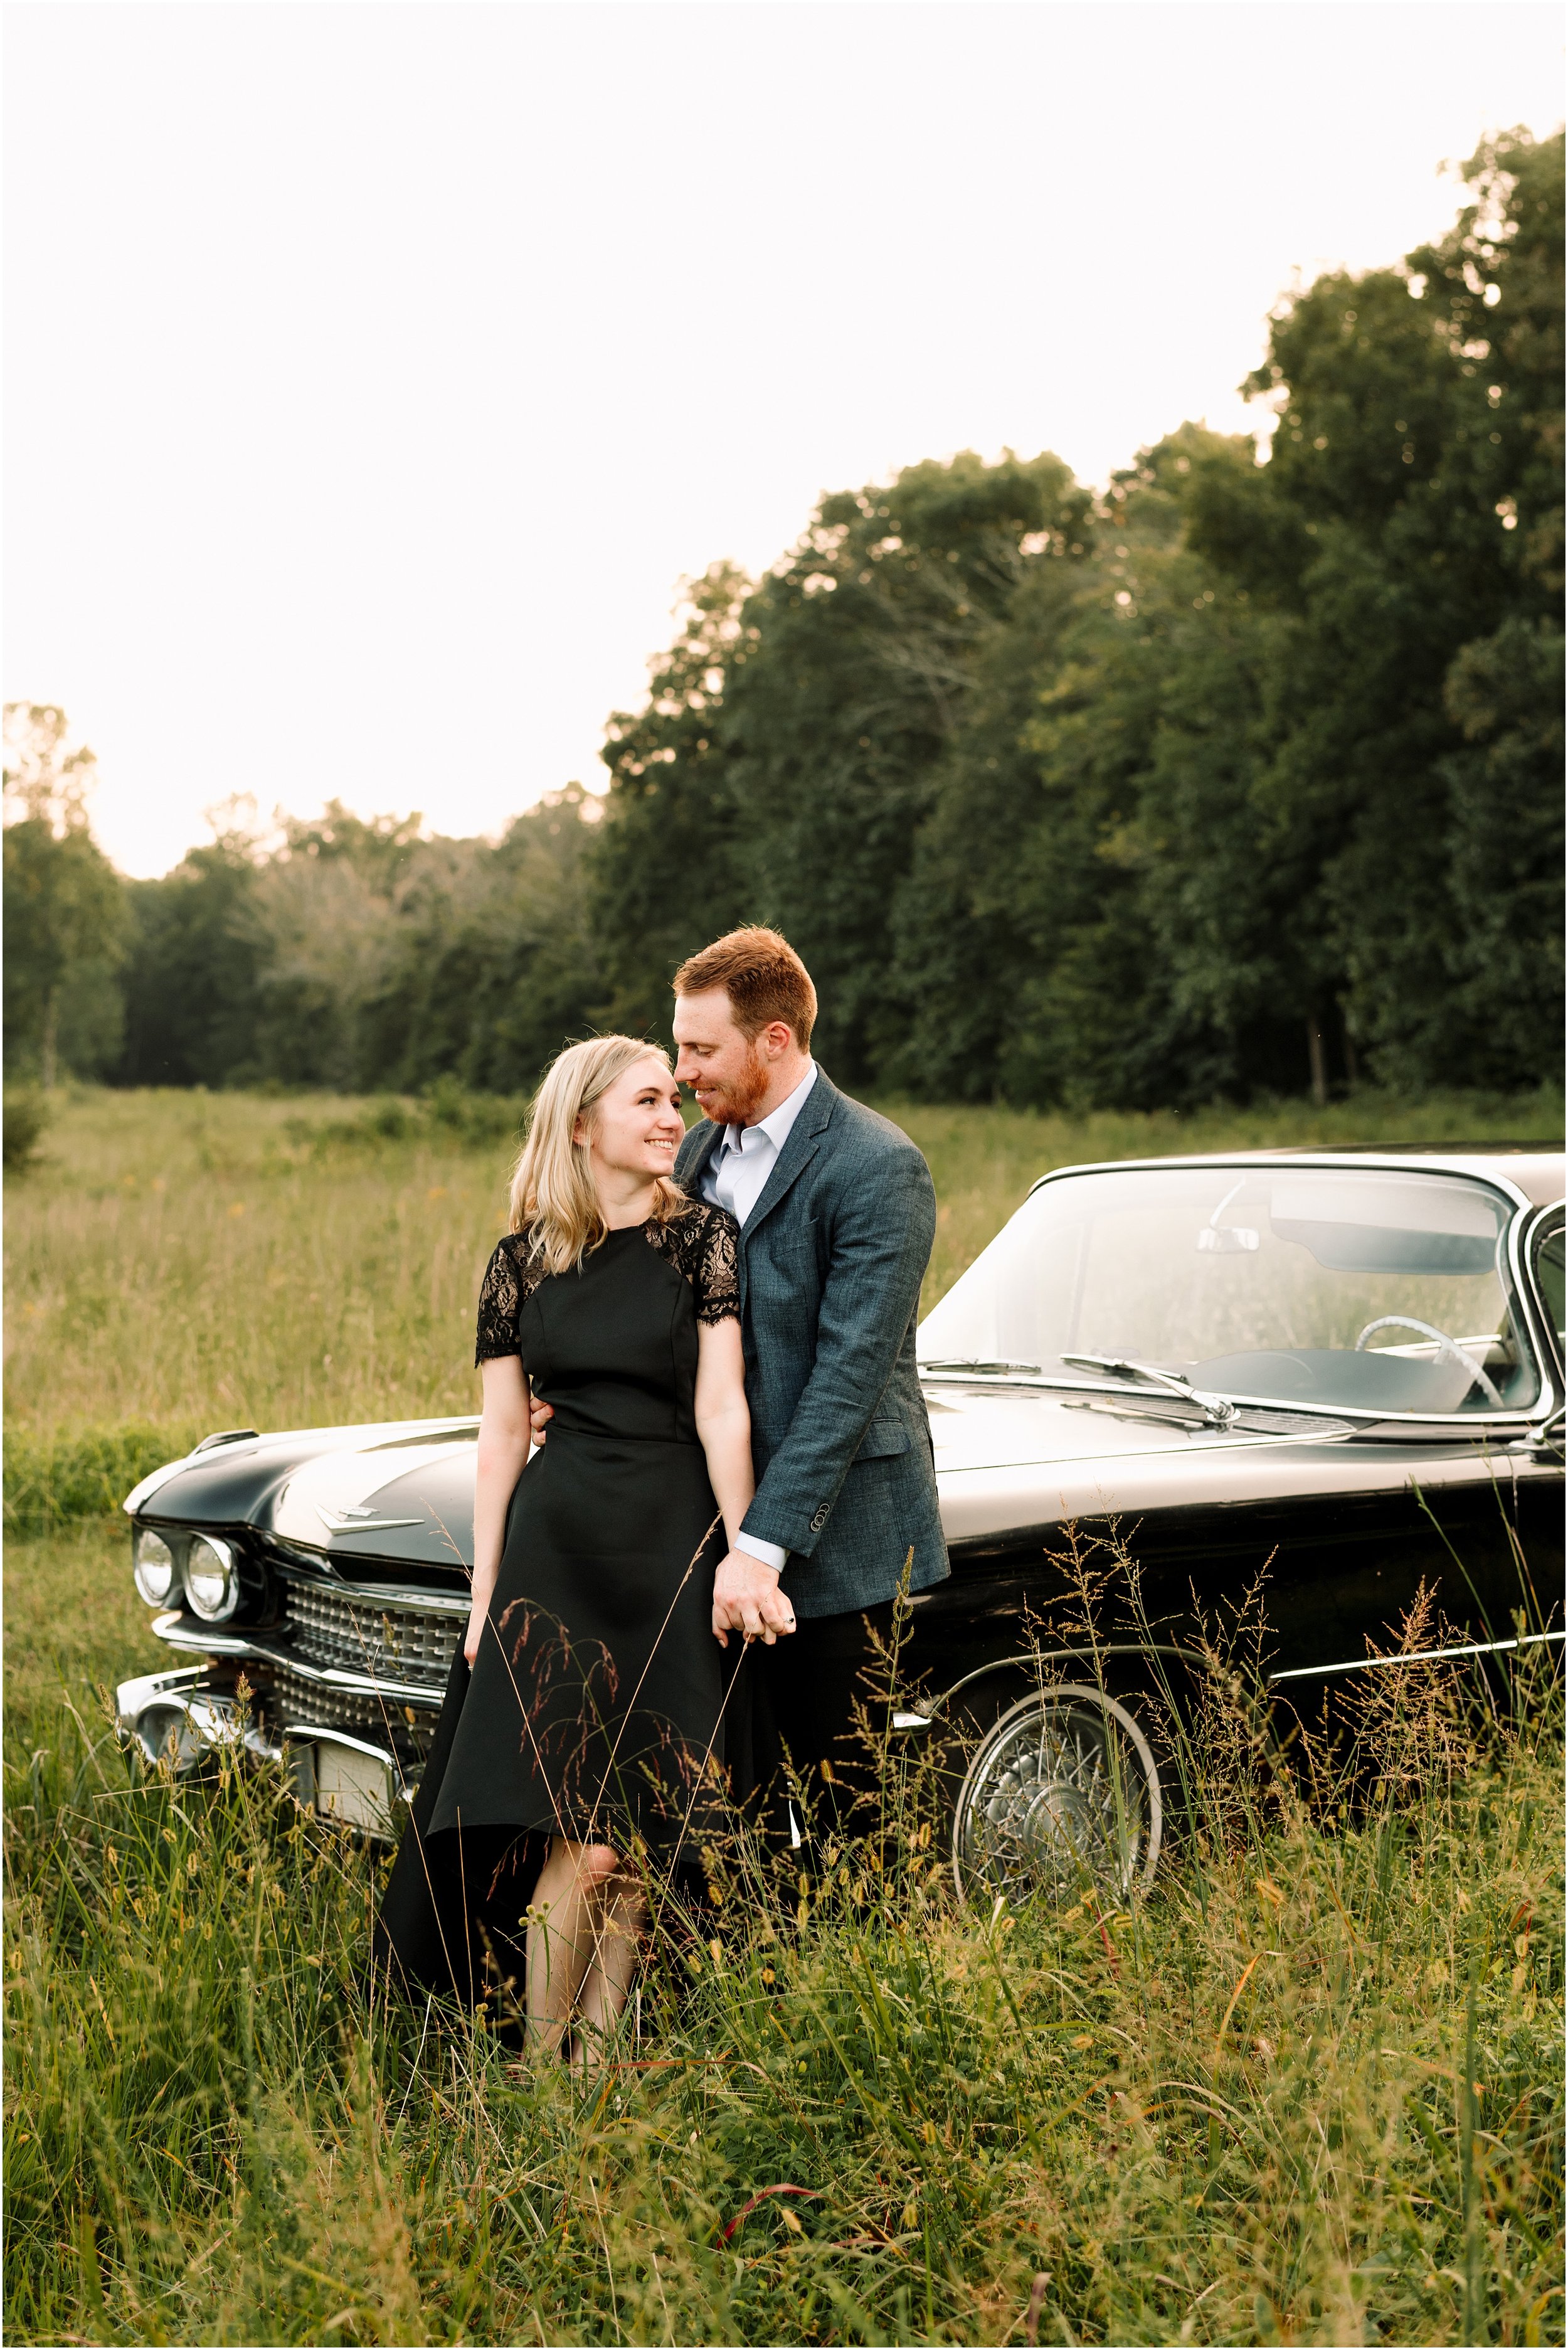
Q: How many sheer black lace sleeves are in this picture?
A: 2